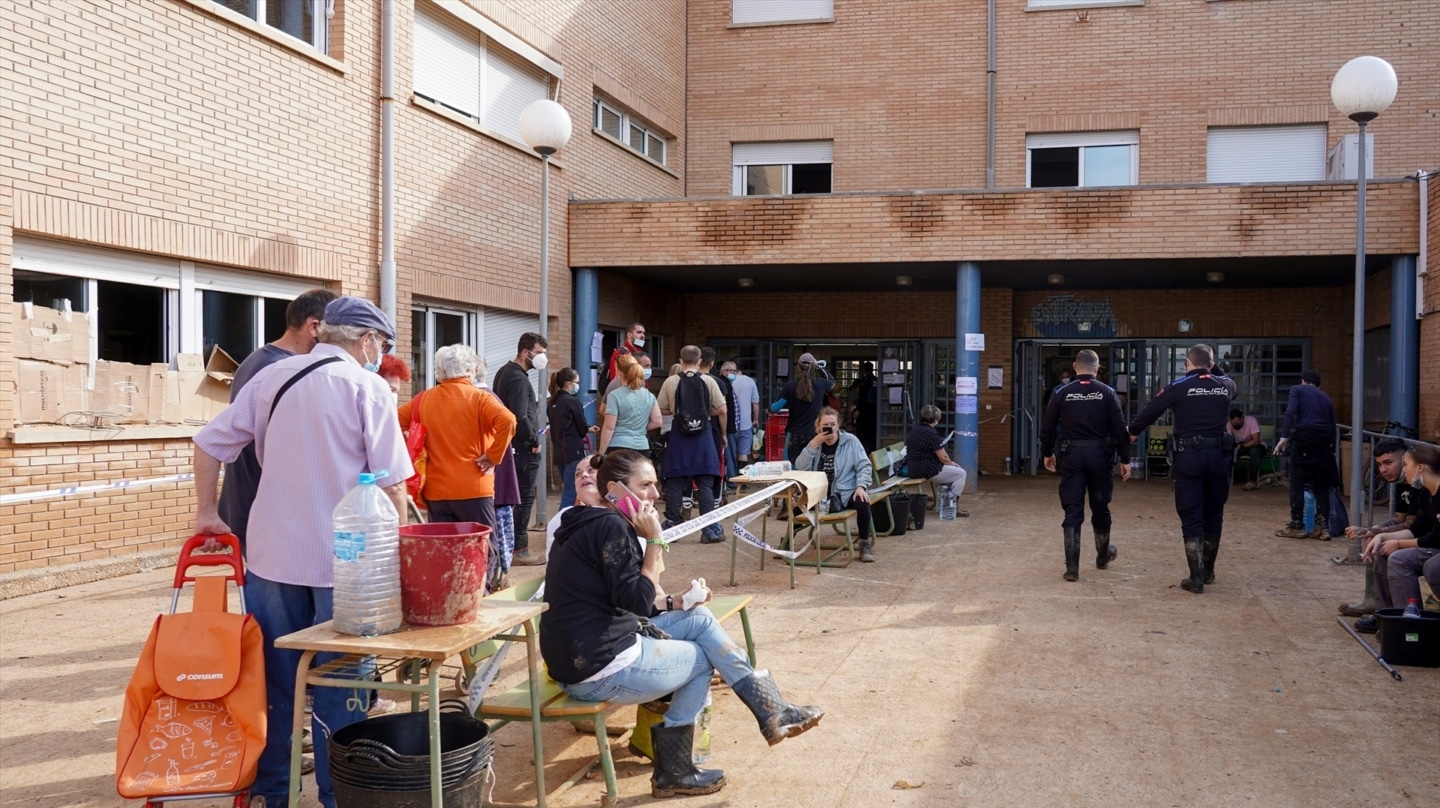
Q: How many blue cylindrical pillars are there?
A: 3